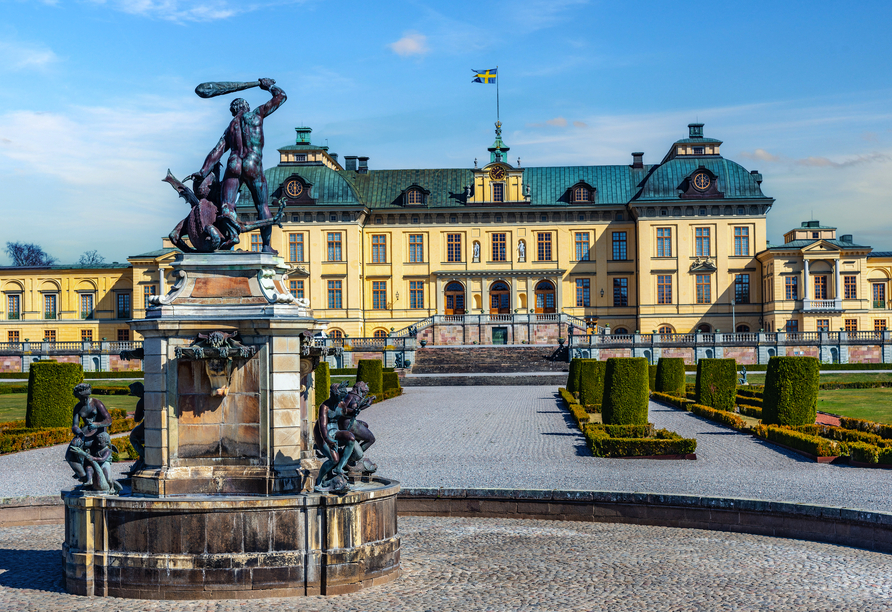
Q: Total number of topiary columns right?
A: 6